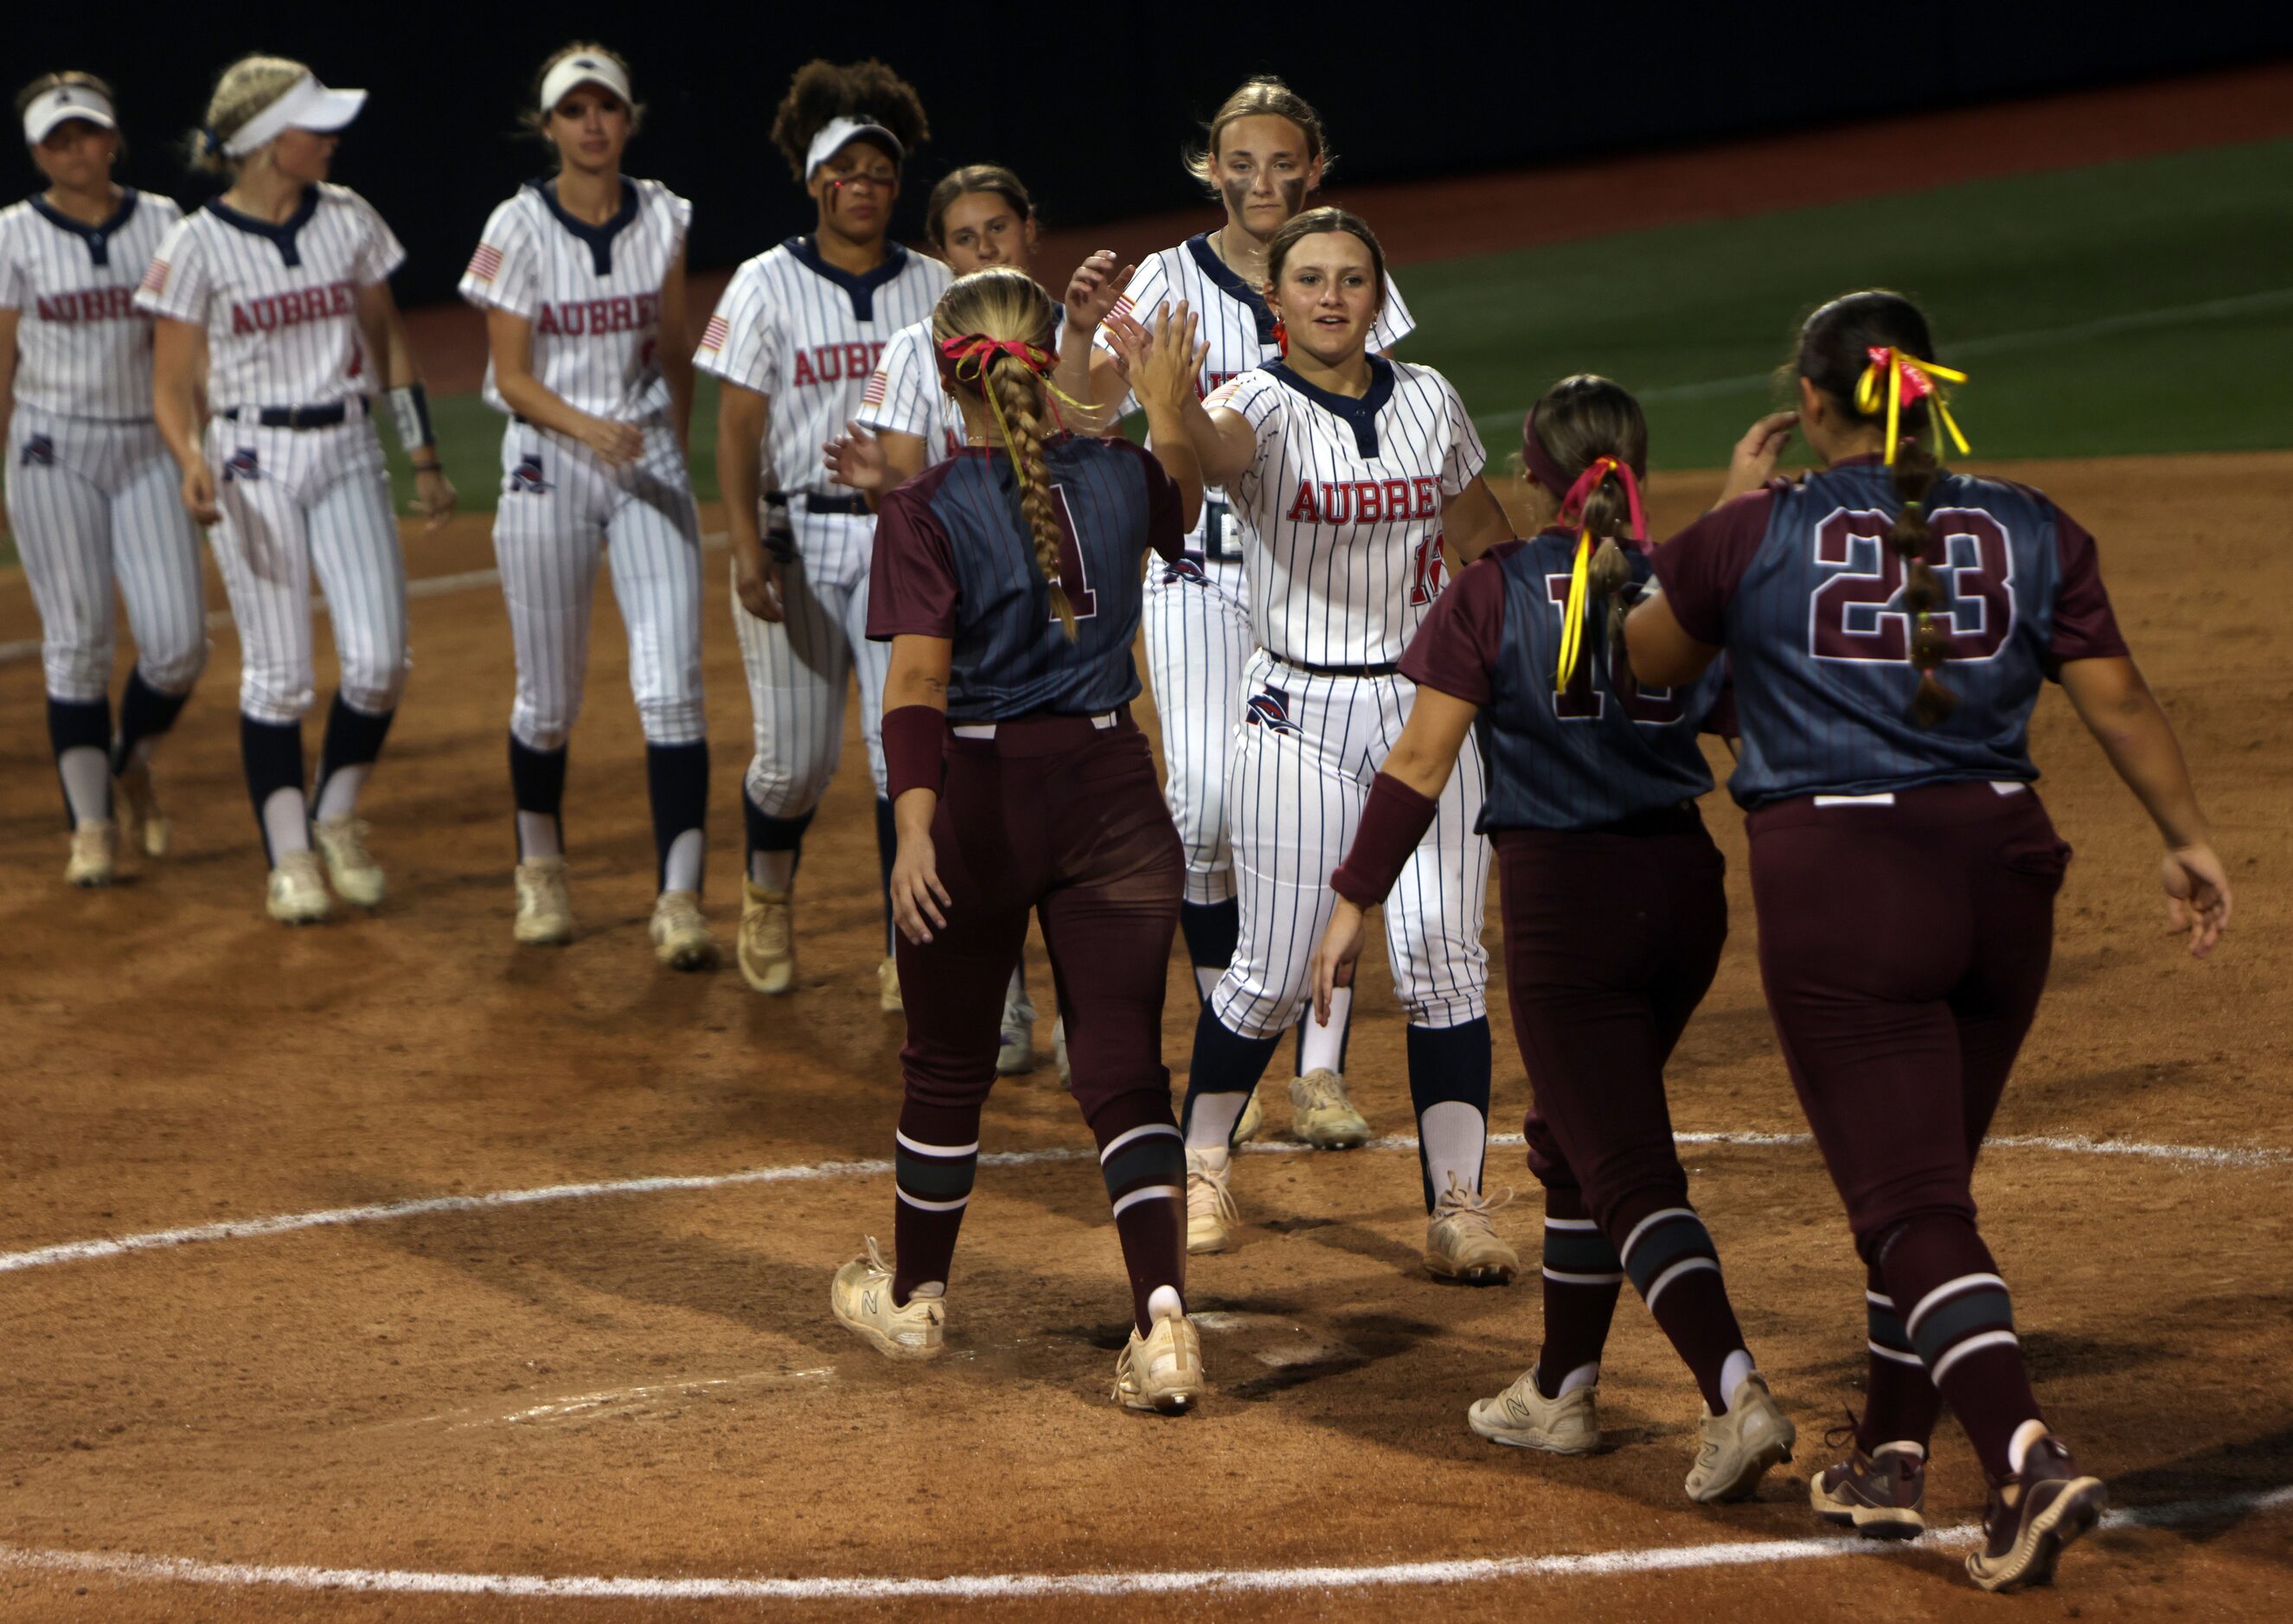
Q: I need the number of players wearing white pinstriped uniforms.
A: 7